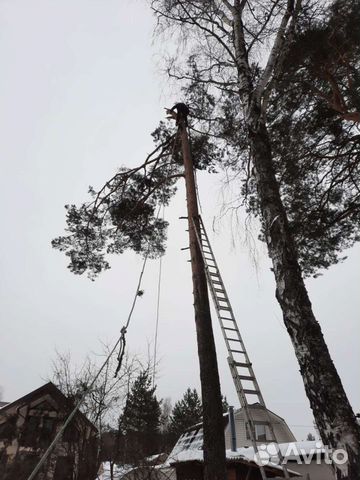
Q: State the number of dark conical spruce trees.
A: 2